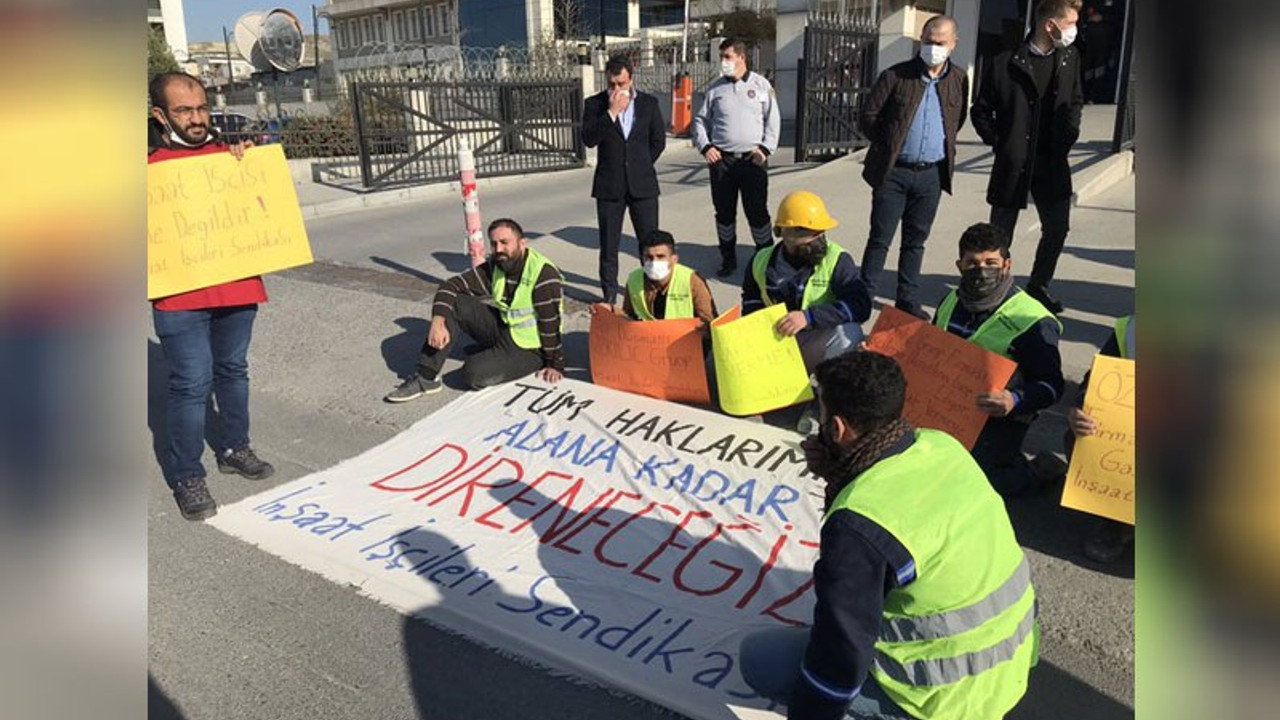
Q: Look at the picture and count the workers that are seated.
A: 6